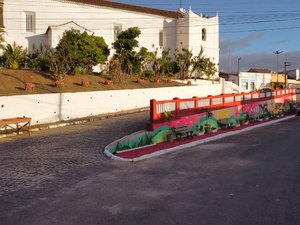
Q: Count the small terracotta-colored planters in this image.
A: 8